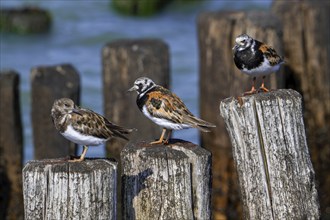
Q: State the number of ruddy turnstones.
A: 3